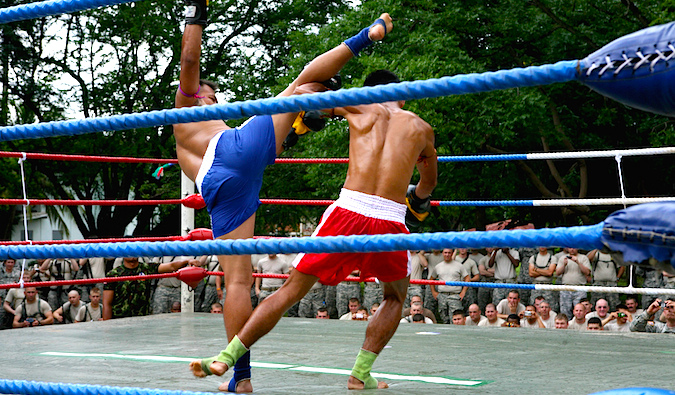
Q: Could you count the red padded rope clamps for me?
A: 3